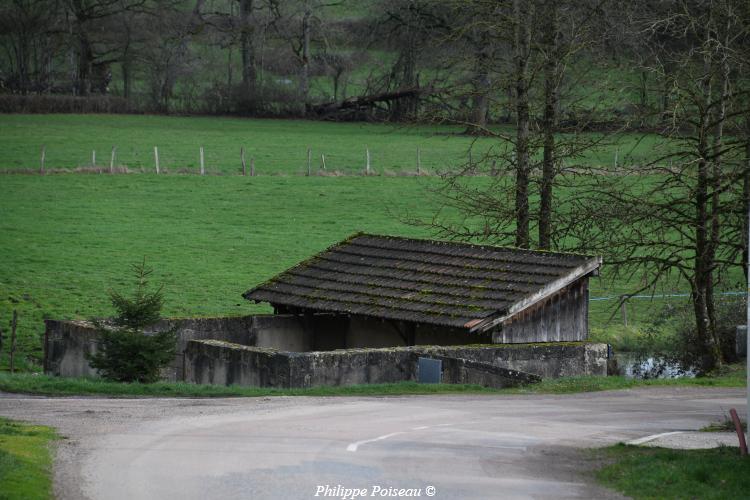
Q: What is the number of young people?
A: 0